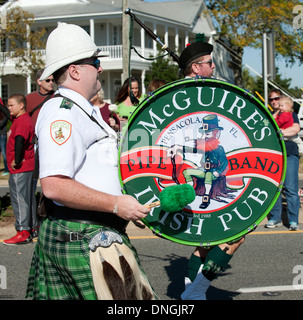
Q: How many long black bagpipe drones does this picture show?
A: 1